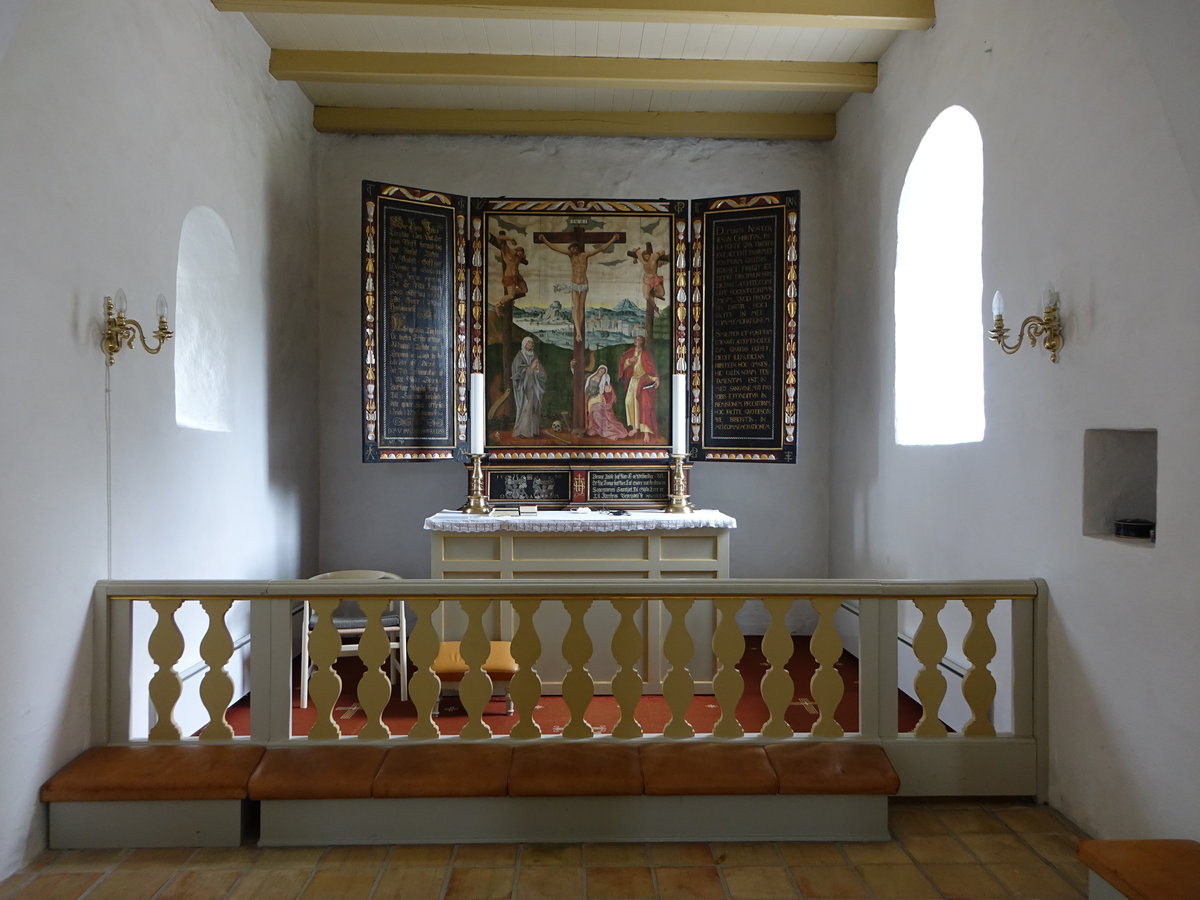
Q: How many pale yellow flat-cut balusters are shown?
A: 15